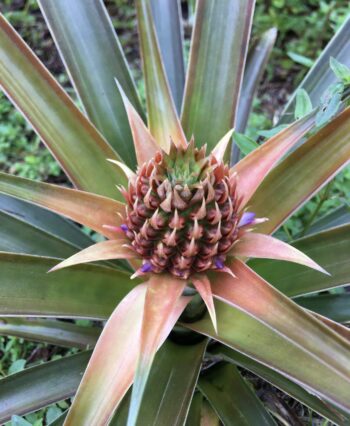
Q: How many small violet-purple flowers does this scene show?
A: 4